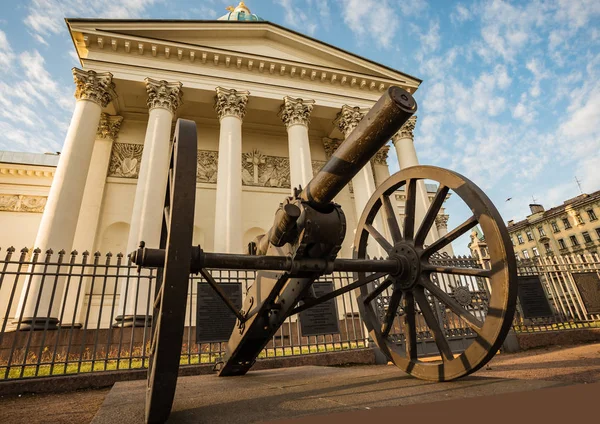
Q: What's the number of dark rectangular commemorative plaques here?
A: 4